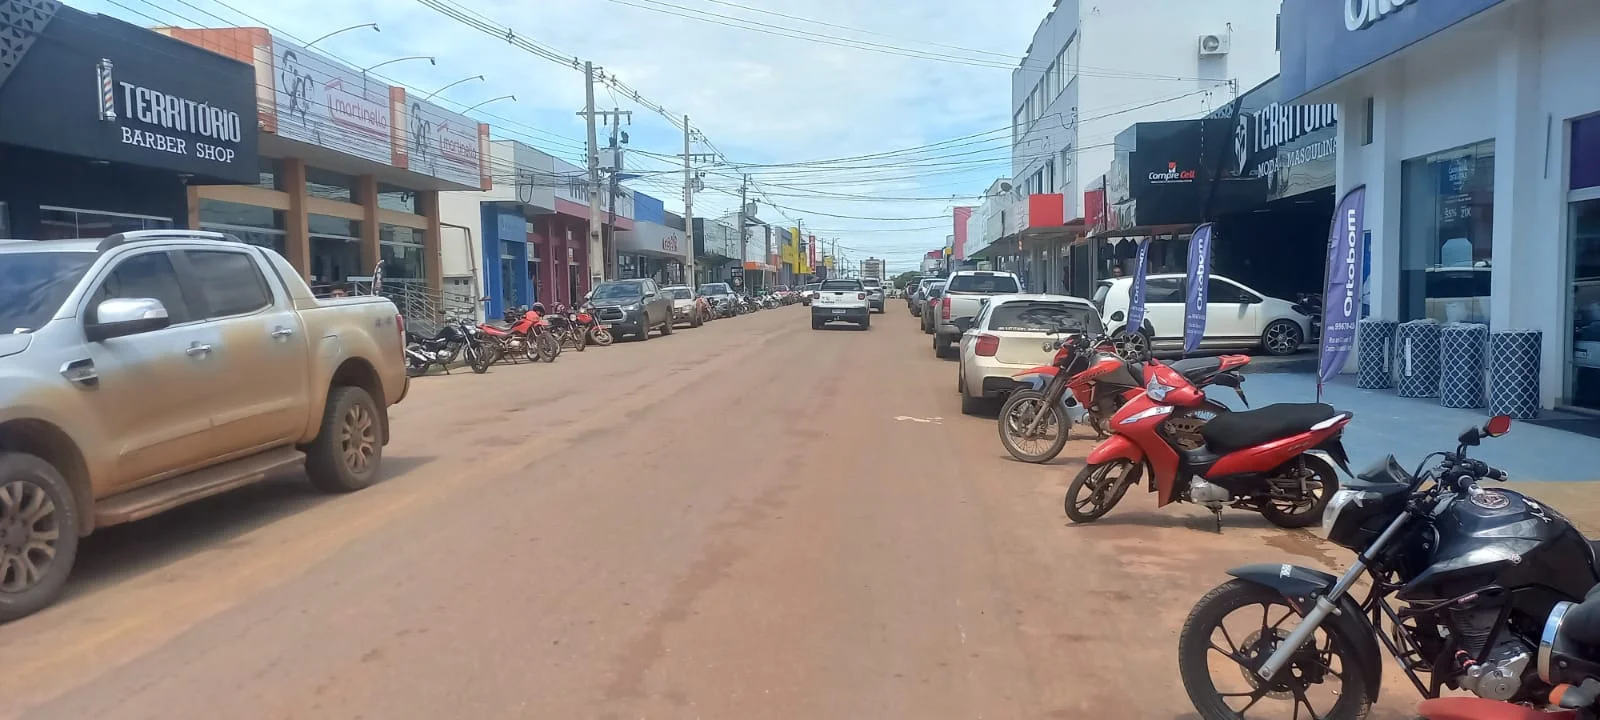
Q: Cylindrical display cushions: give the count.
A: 4